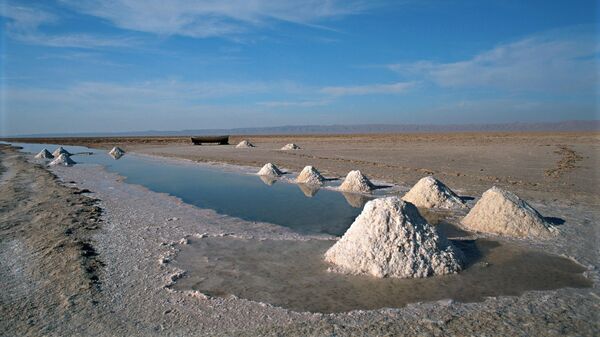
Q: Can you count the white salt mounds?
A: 12